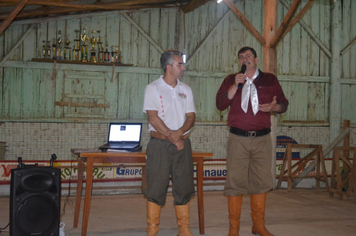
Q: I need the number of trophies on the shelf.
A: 13